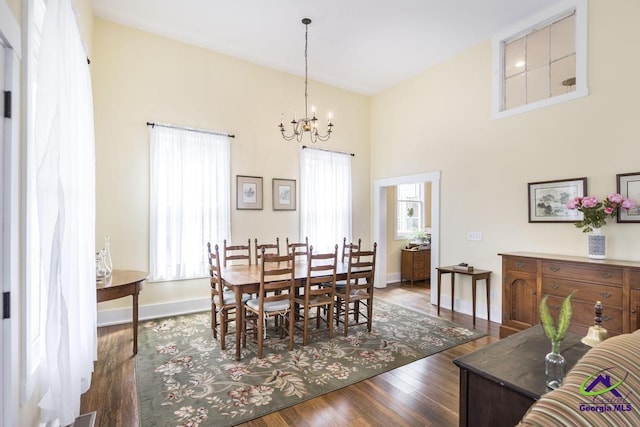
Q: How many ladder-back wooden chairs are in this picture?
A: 8